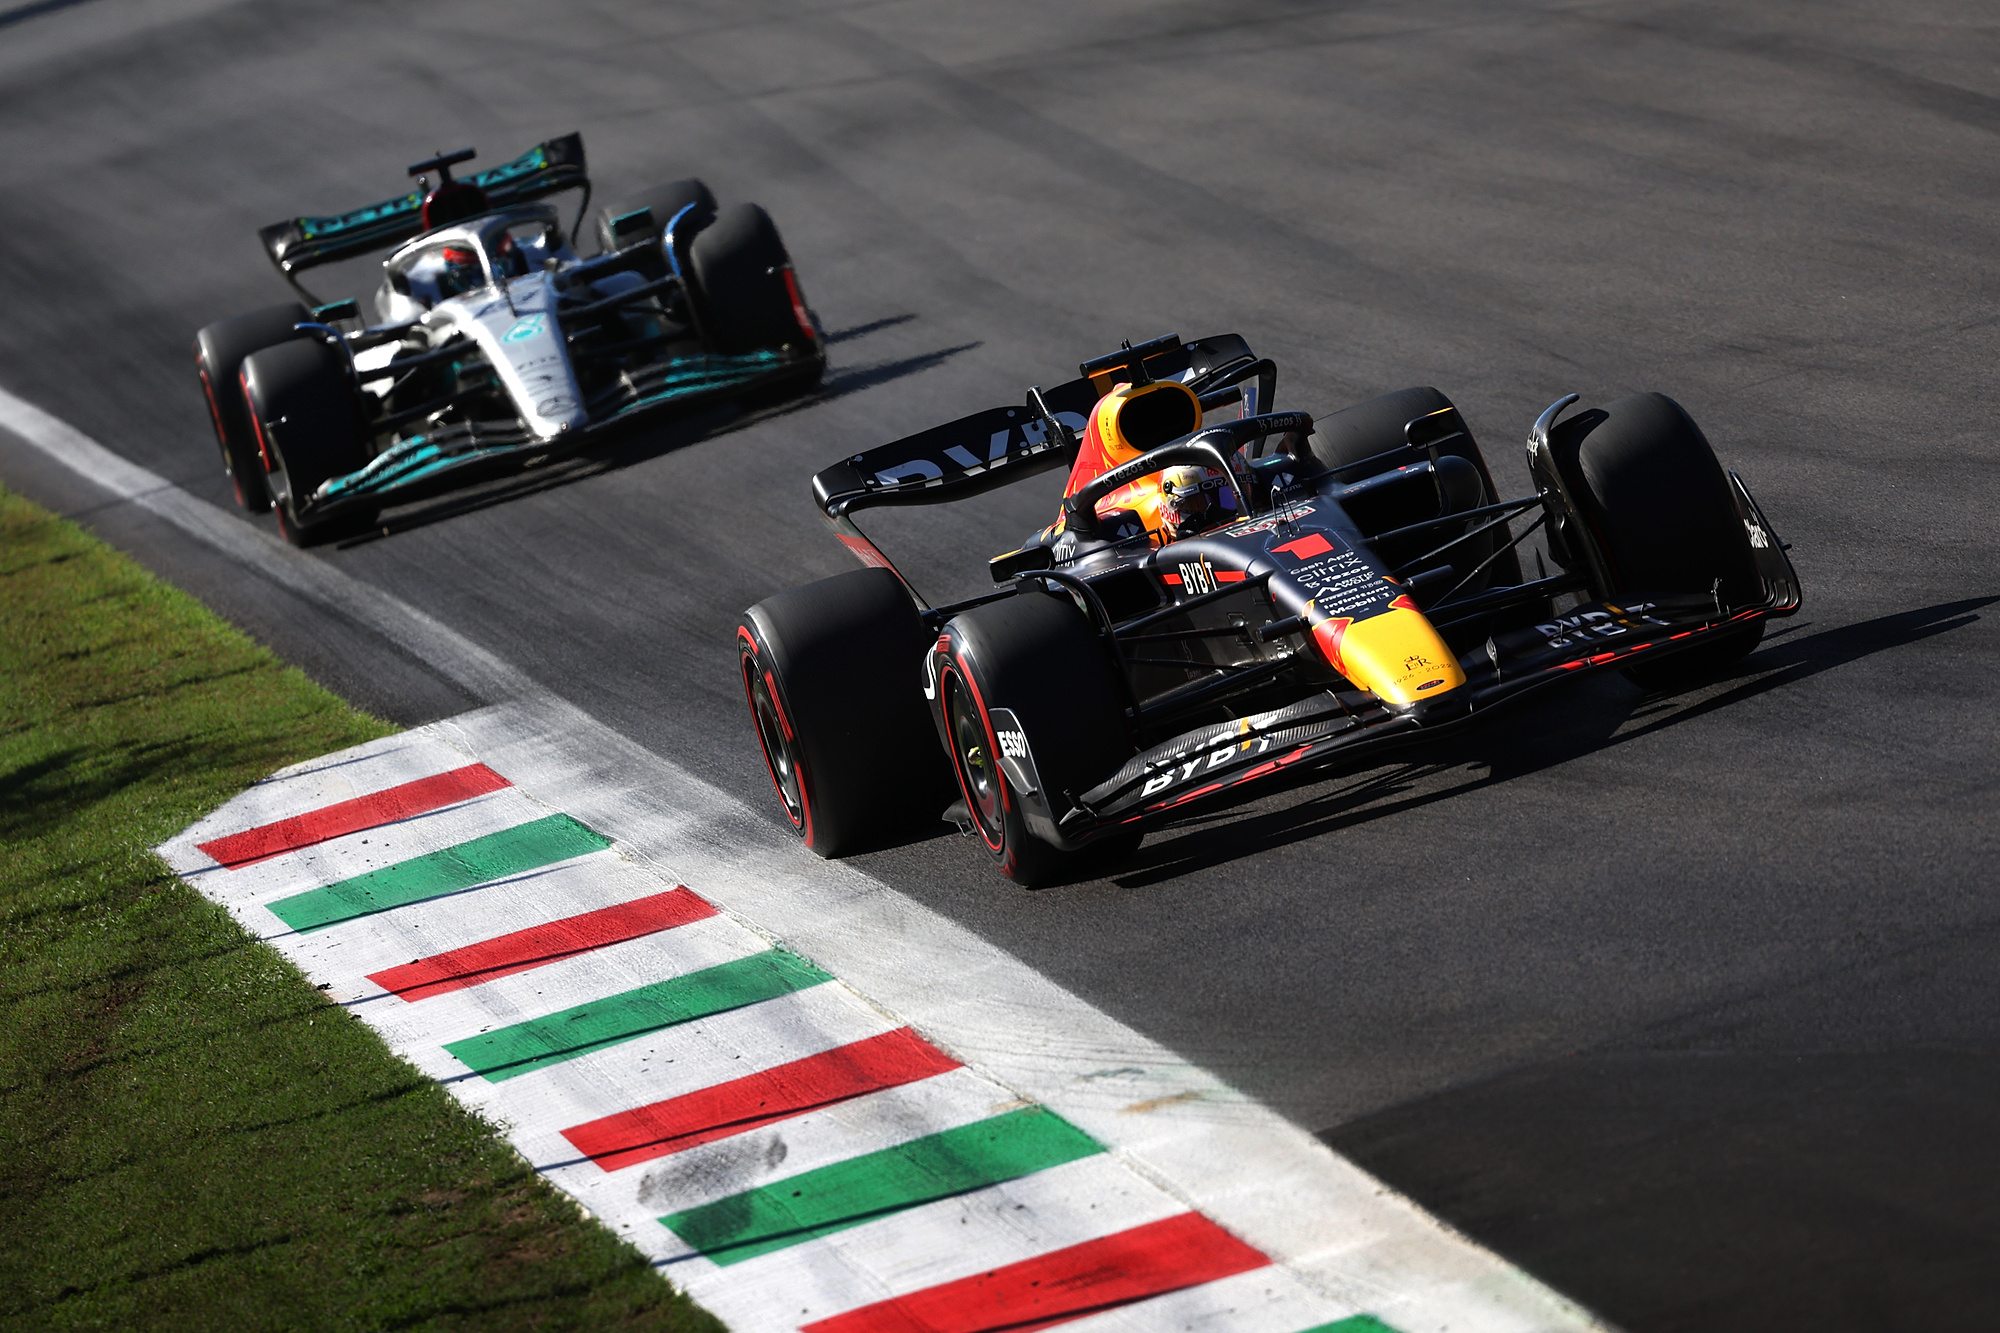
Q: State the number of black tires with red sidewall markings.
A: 4